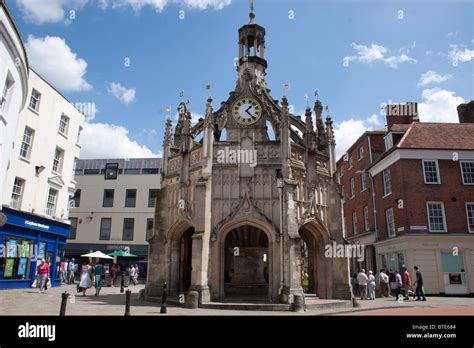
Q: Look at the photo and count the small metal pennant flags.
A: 8